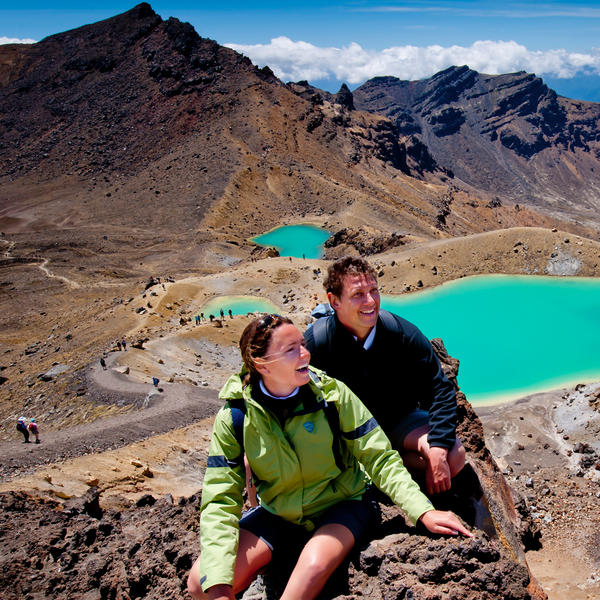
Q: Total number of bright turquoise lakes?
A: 3